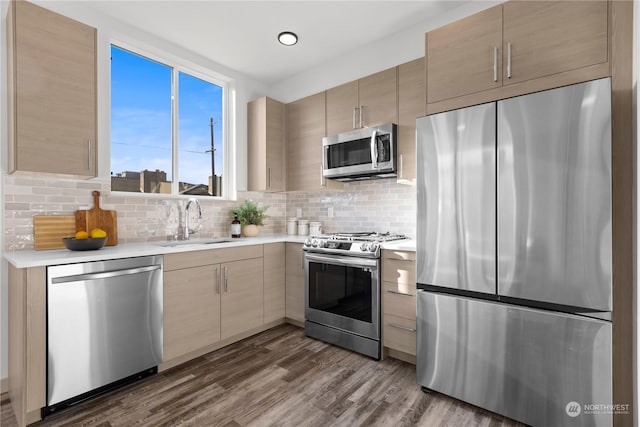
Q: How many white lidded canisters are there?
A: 3